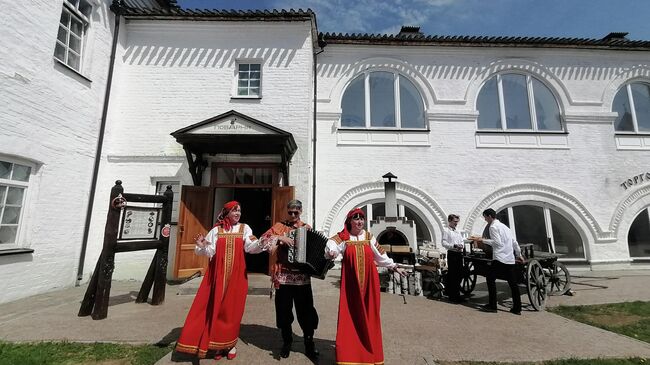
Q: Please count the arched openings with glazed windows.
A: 6